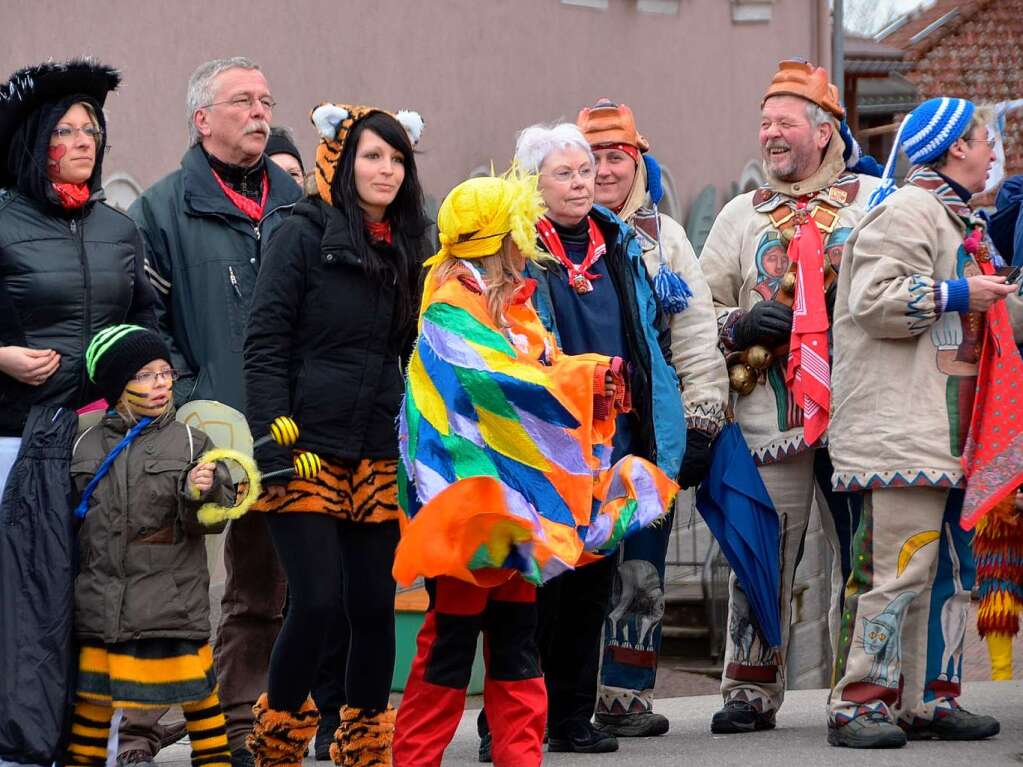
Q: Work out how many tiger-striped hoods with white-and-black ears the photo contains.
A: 1